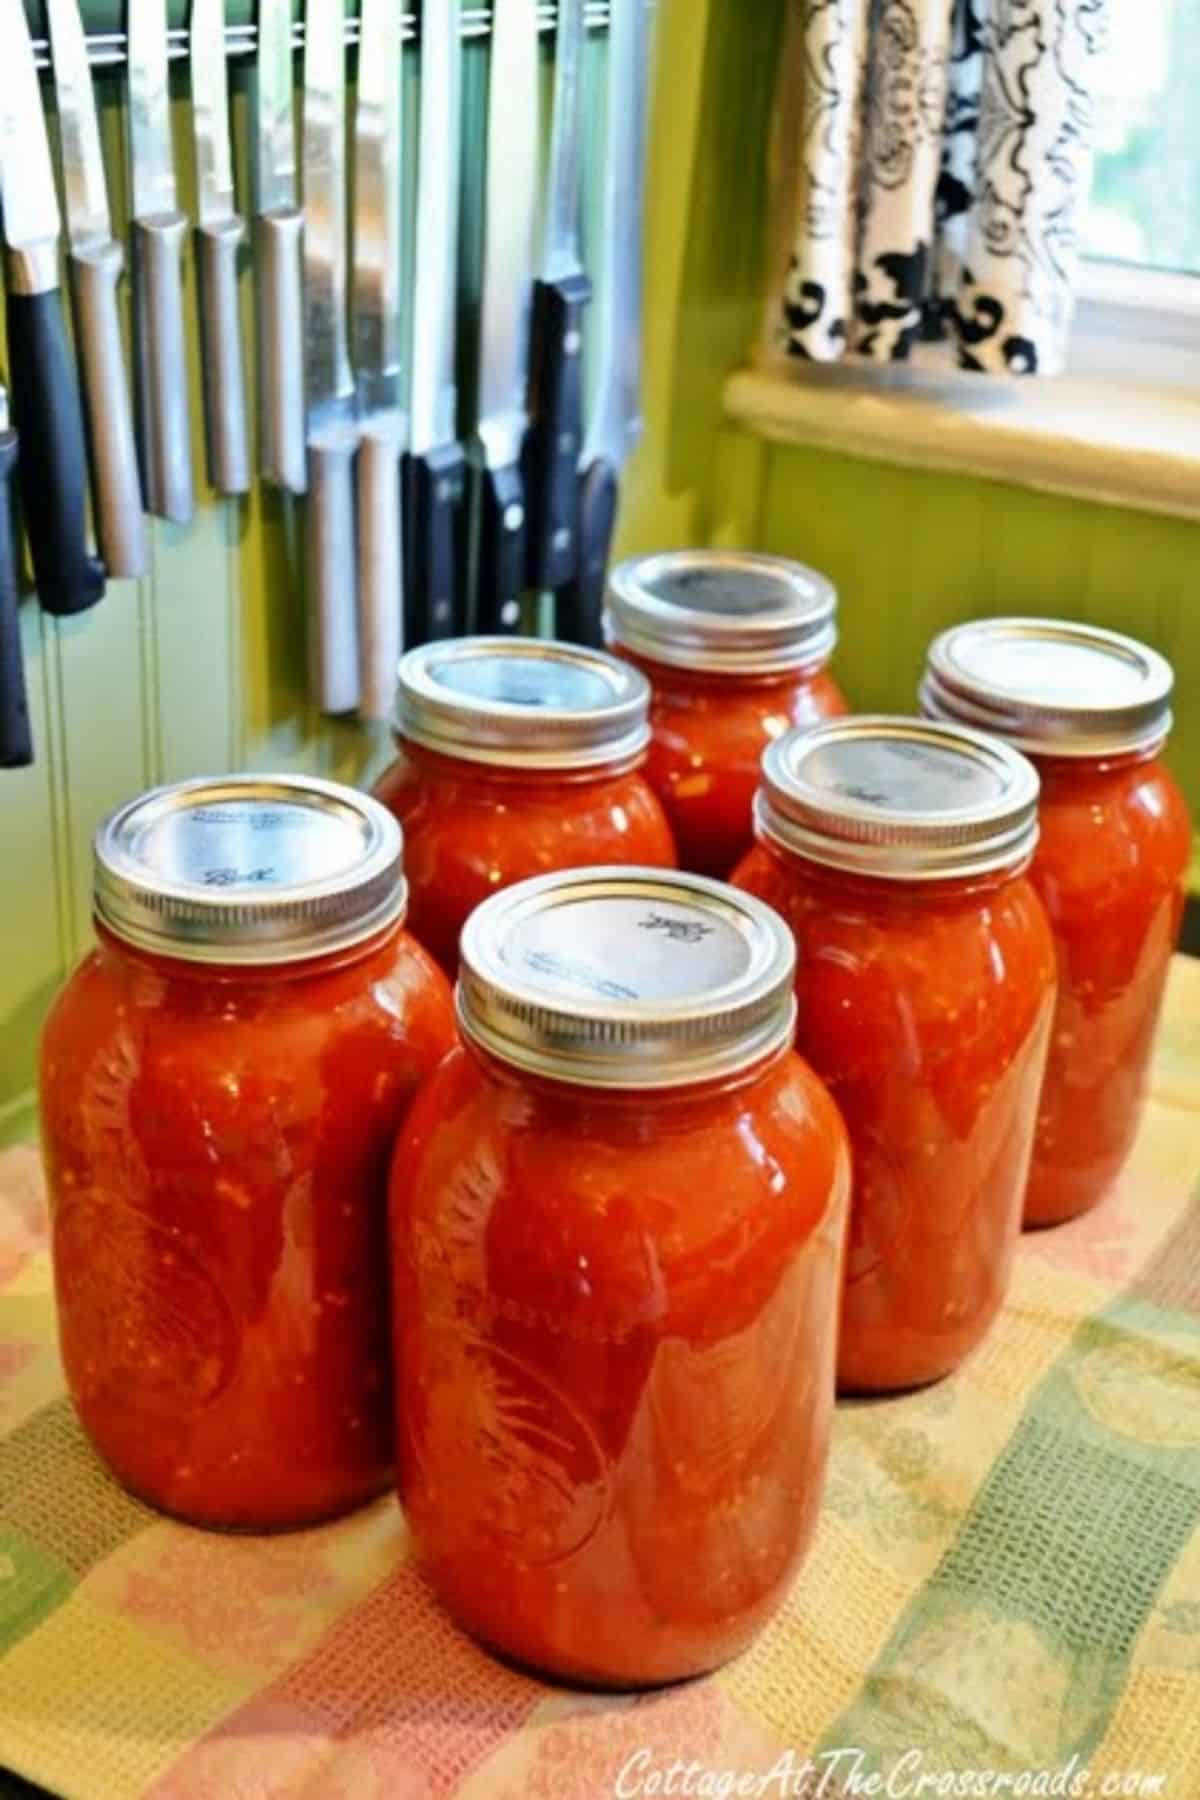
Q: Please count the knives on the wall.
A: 12